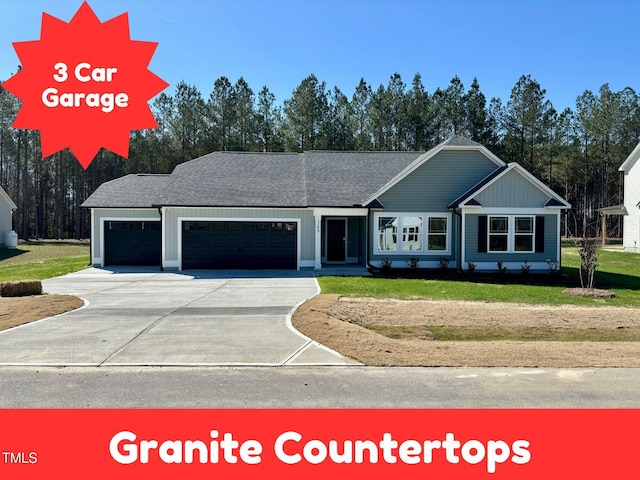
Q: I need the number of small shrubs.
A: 7